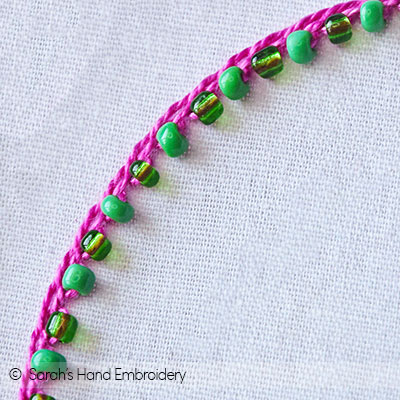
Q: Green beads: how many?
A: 14